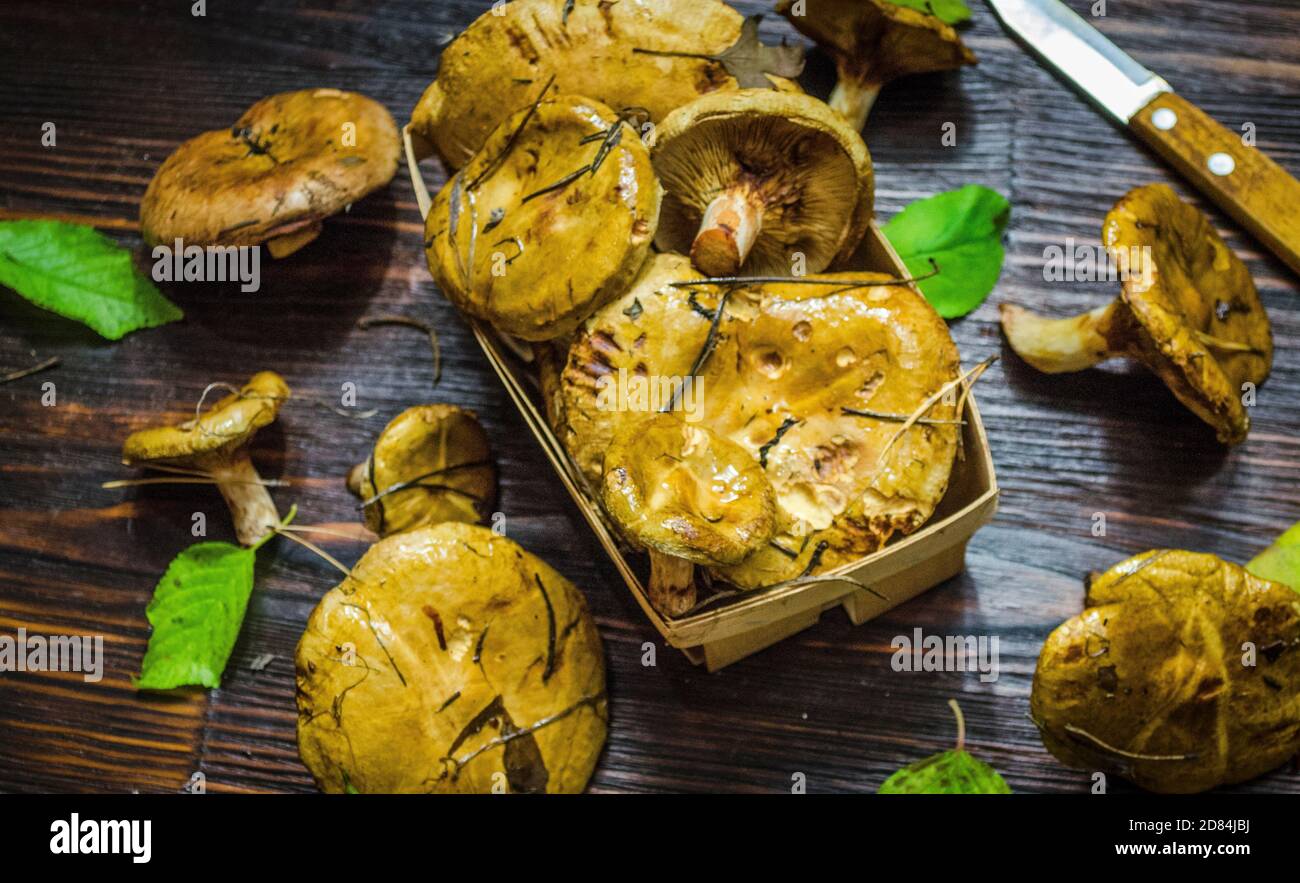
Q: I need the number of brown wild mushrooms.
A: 12